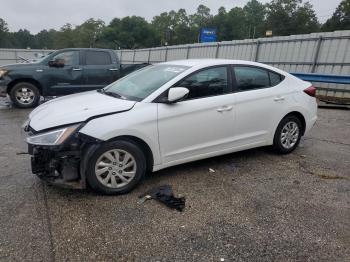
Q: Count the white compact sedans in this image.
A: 1